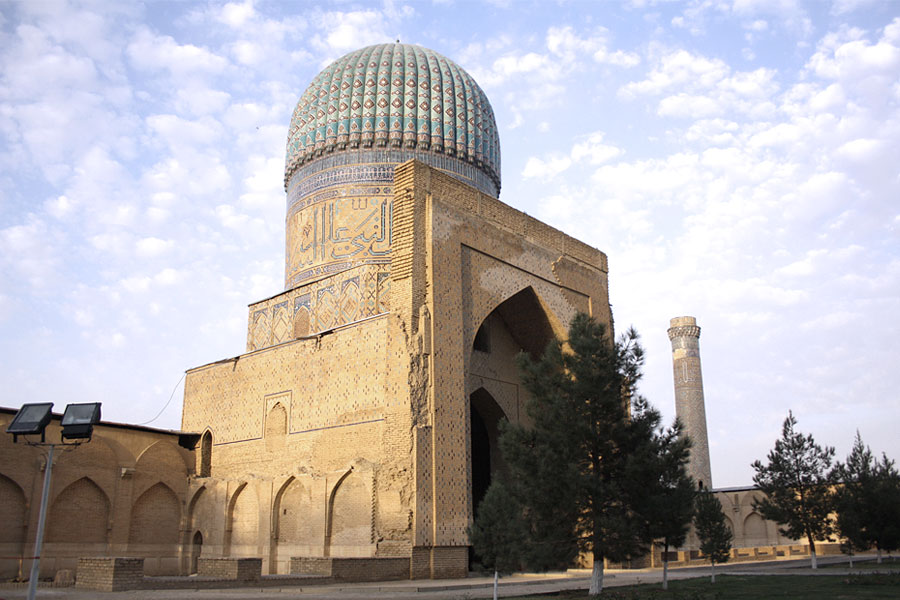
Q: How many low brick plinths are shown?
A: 3